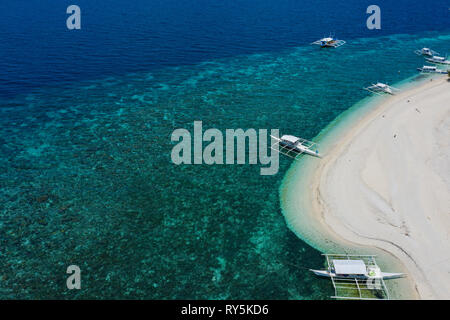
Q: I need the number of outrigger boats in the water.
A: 7